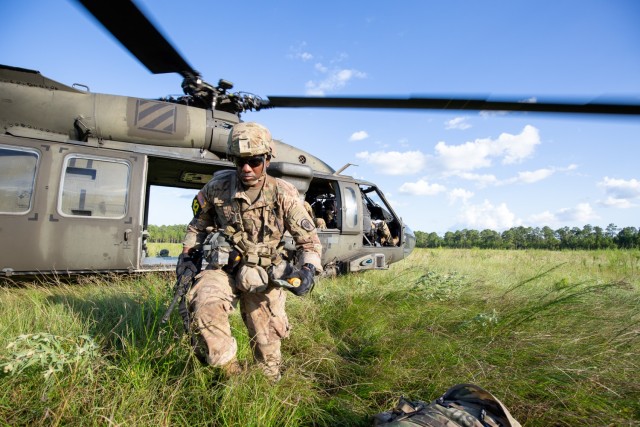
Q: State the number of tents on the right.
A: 0